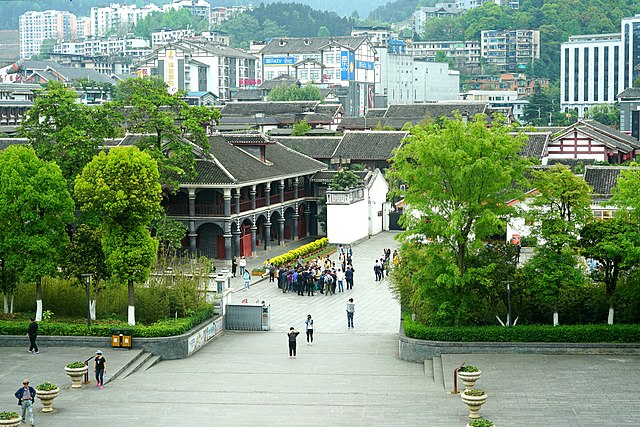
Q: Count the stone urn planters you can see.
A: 6